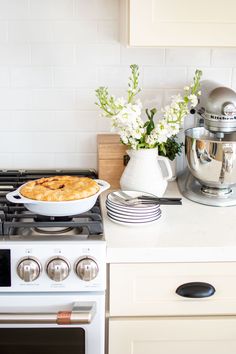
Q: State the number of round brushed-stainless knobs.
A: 3